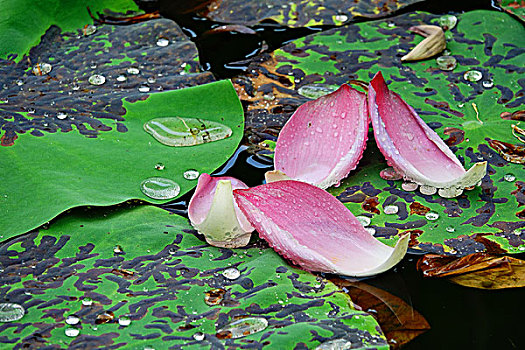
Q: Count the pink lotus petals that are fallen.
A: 4